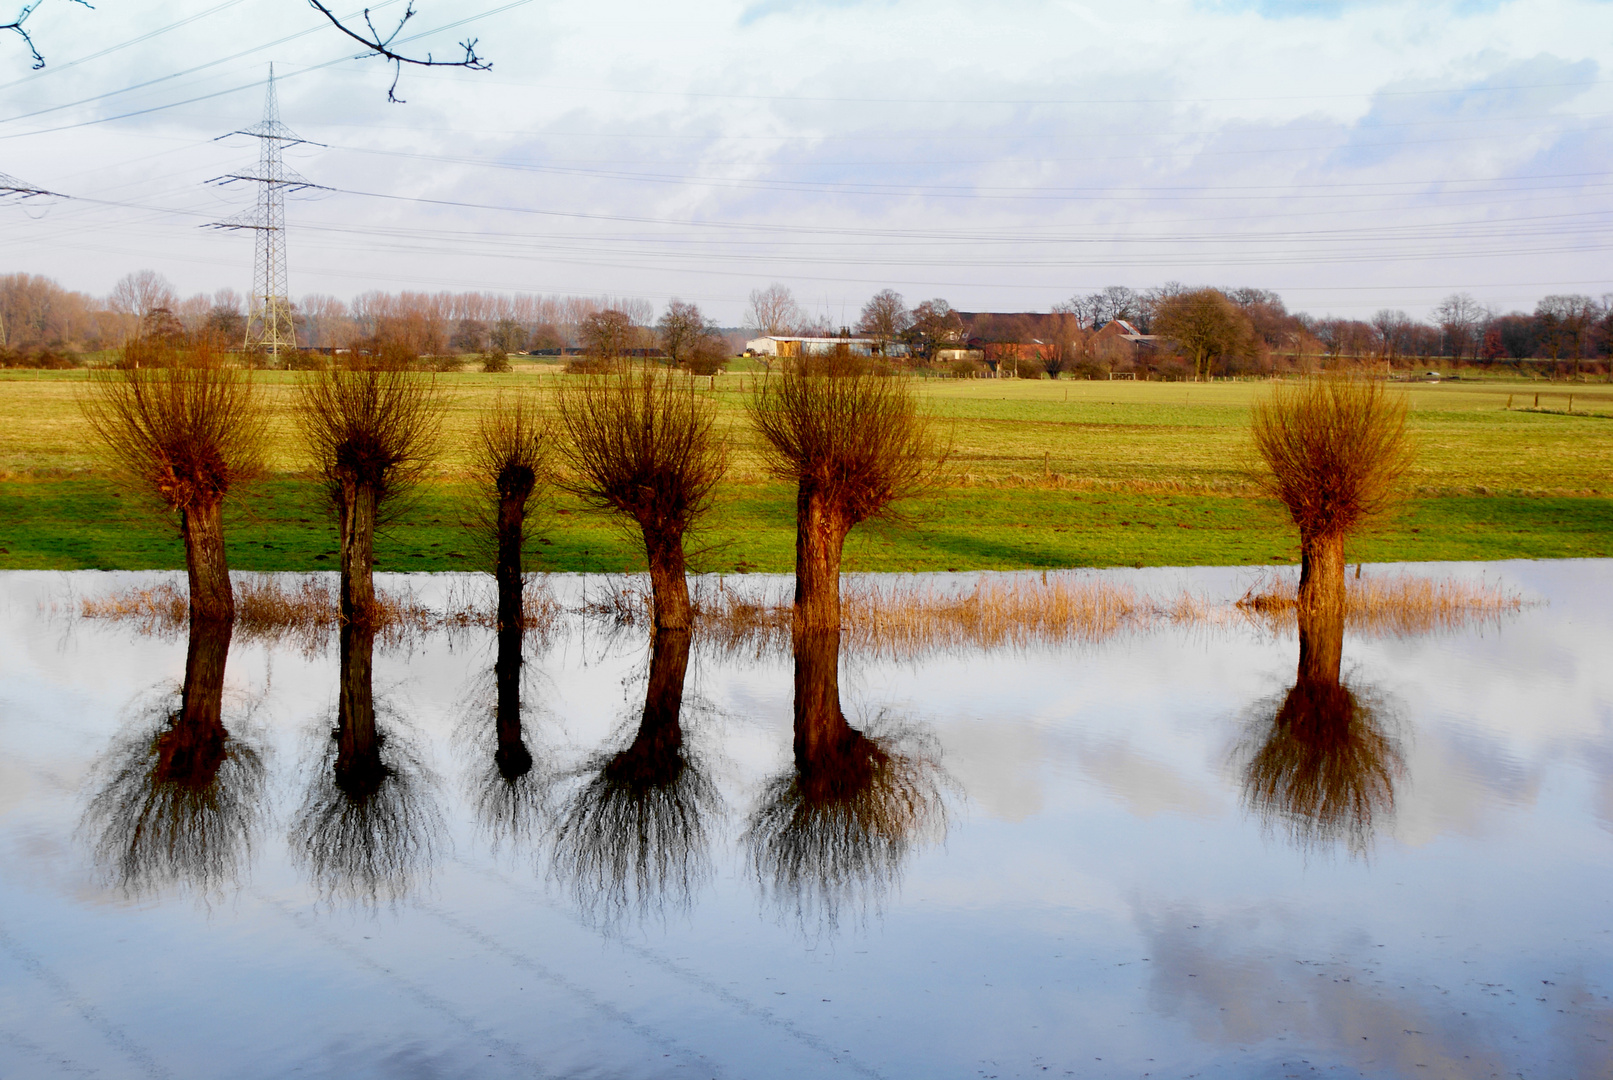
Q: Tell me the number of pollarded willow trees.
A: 6